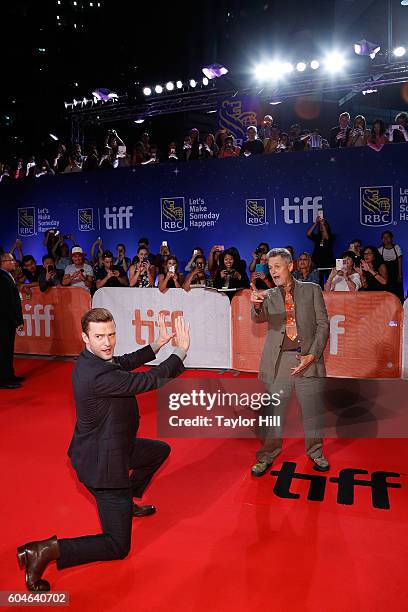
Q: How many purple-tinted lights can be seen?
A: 3